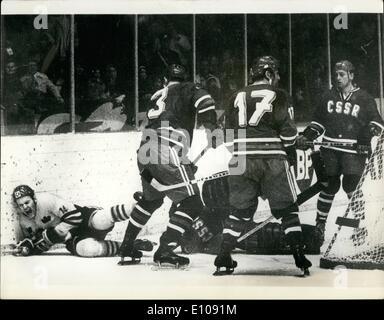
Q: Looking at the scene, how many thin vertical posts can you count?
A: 7